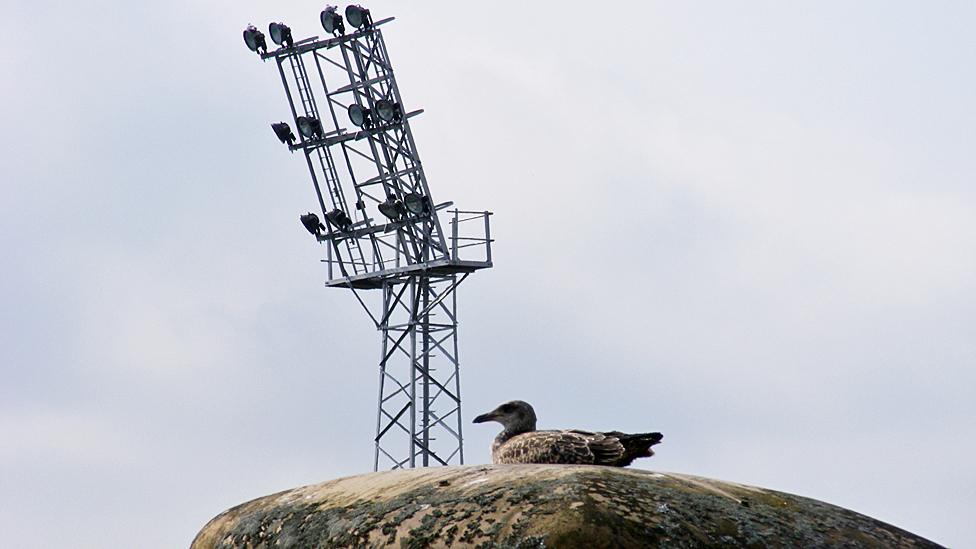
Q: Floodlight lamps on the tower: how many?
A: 12